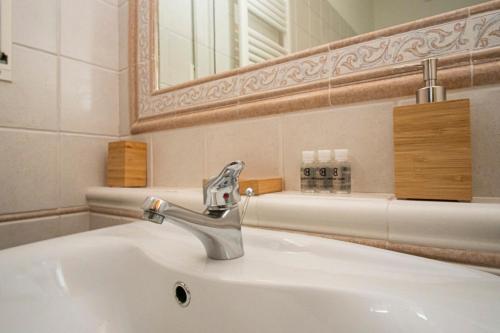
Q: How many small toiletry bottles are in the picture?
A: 3